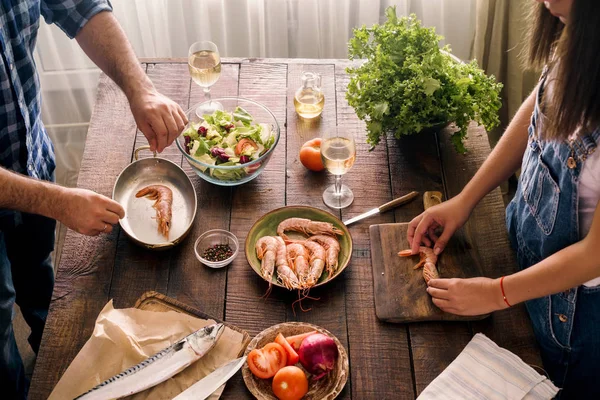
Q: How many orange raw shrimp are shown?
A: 8